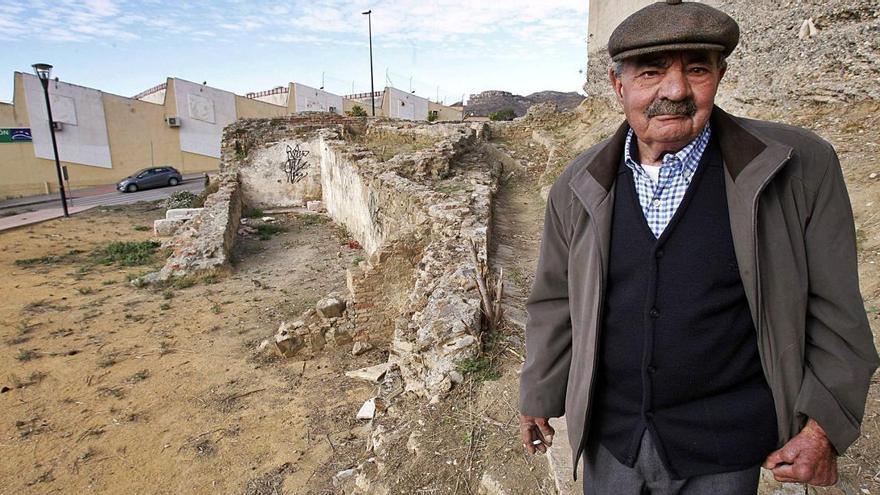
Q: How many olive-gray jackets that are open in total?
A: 1